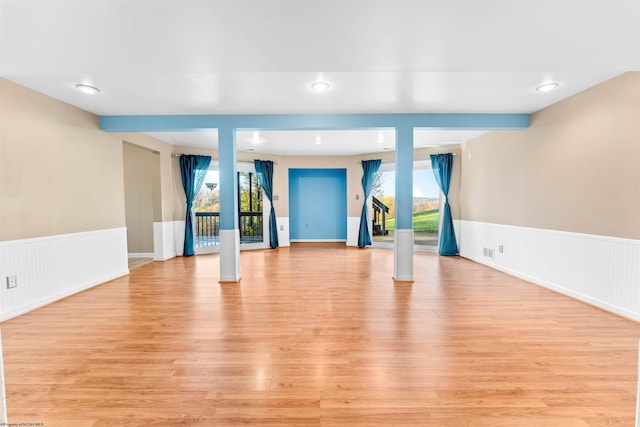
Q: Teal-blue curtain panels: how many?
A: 4